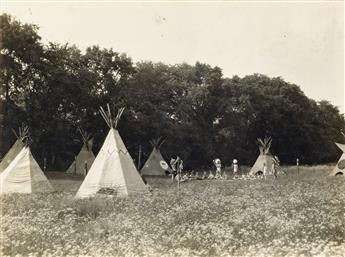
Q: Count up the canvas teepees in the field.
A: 7